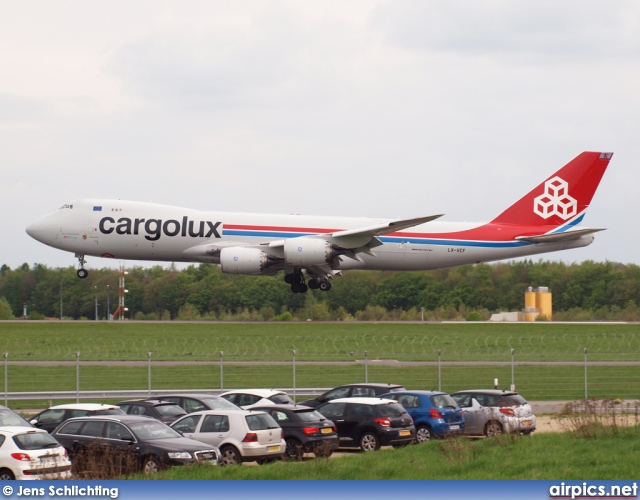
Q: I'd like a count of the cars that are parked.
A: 13